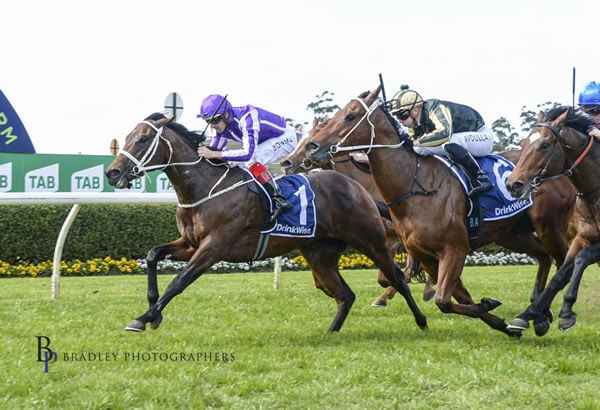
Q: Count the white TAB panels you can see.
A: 5